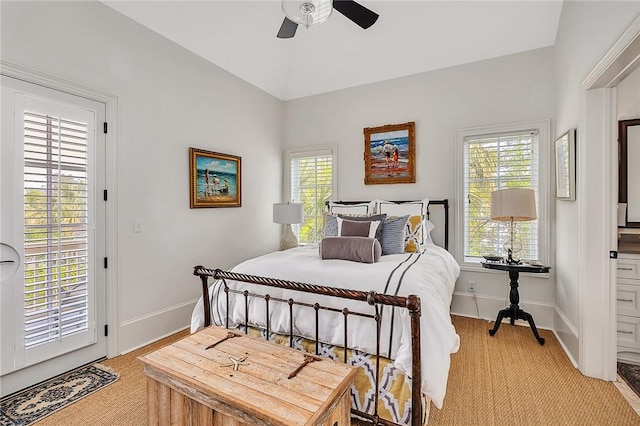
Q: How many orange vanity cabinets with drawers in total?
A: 0